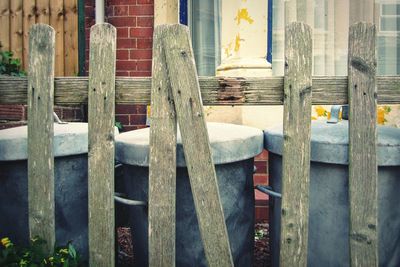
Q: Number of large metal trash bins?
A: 3